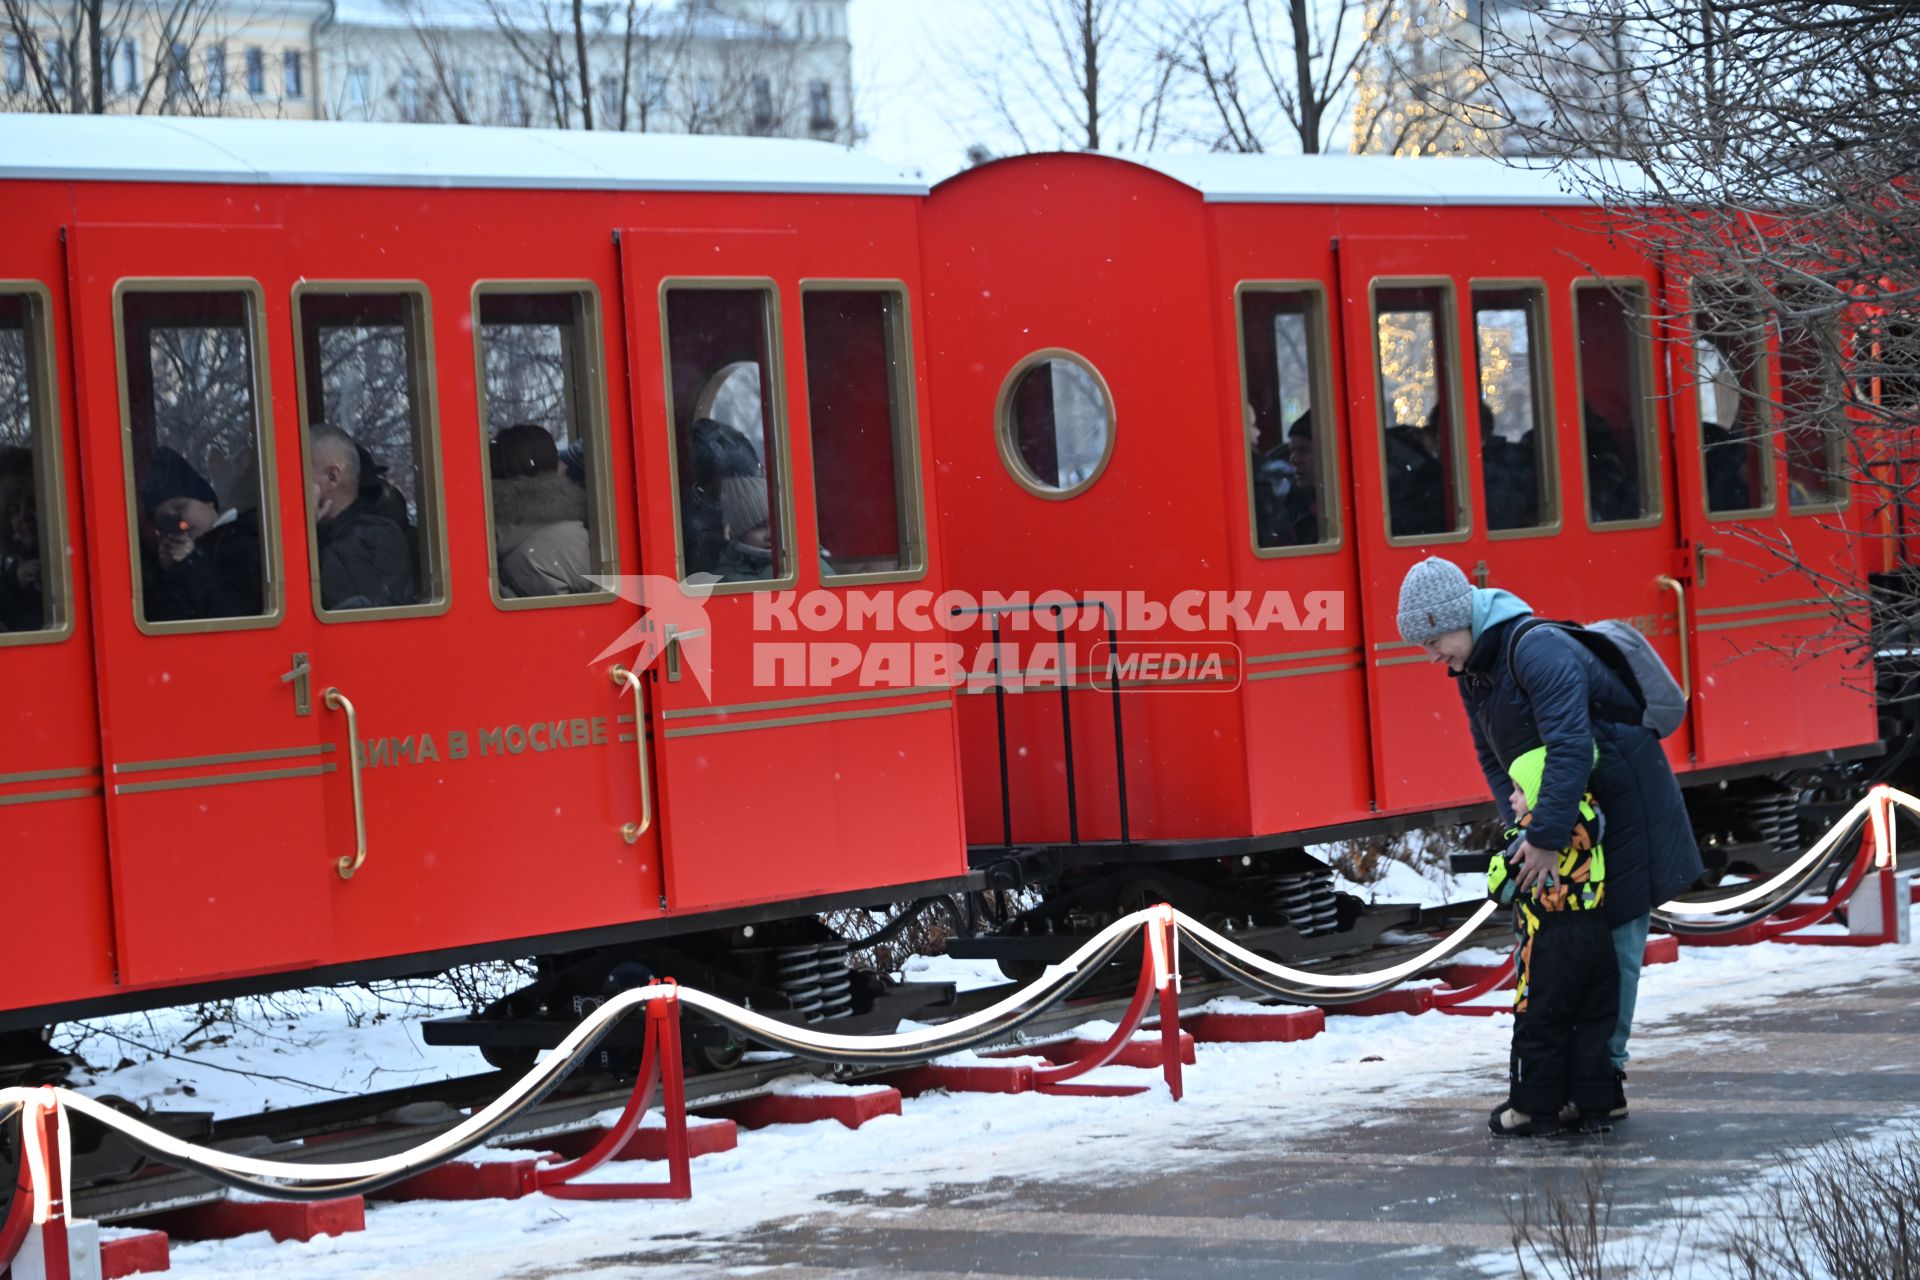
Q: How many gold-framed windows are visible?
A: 13